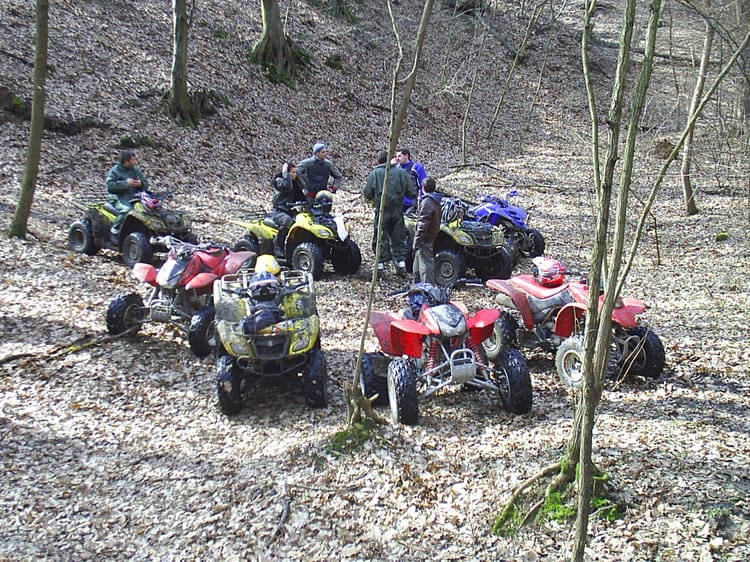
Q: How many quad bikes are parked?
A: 8